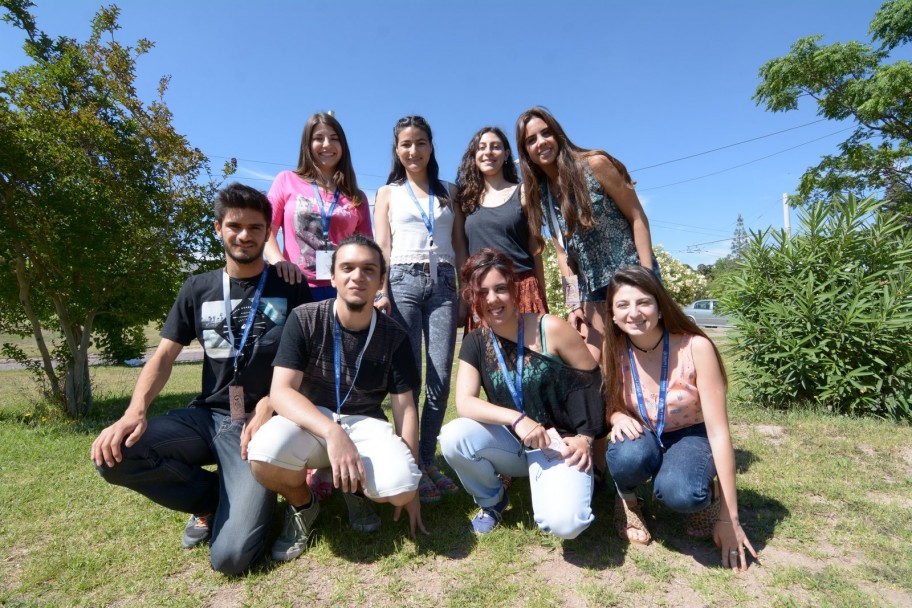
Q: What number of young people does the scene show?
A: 8